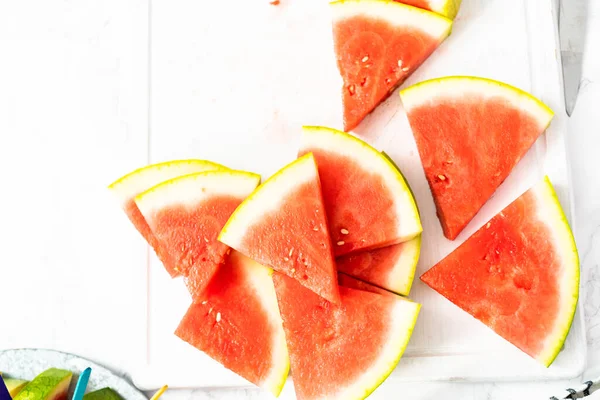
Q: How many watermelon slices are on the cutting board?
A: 11